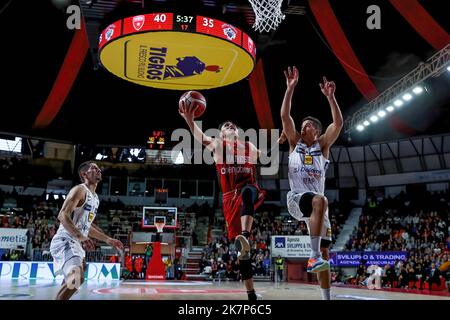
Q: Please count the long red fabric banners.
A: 4